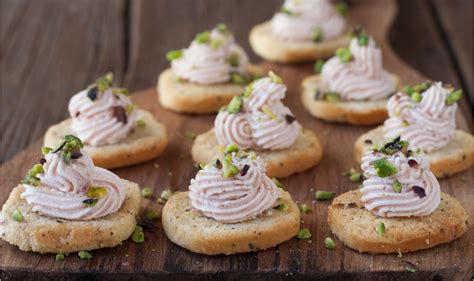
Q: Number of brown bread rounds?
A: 9